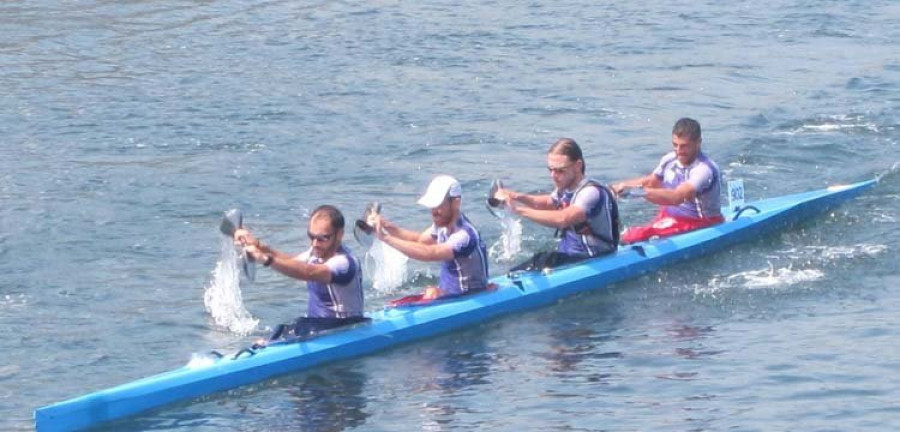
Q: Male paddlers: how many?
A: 4